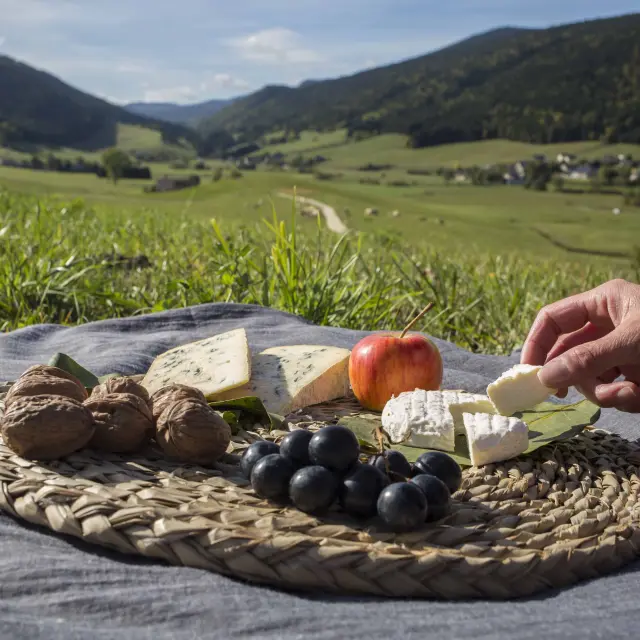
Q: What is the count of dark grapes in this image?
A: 10